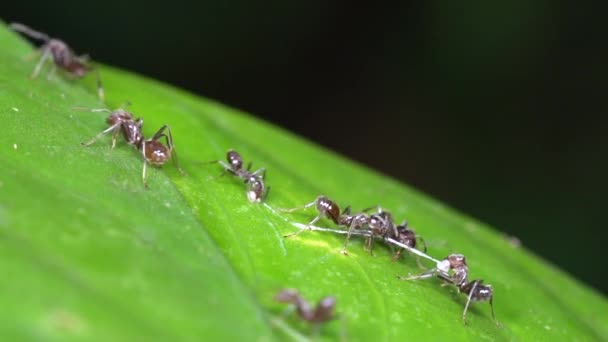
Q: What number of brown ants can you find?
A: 7